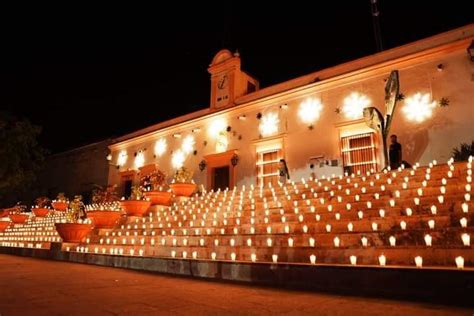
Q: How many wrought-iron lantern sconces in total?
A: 2